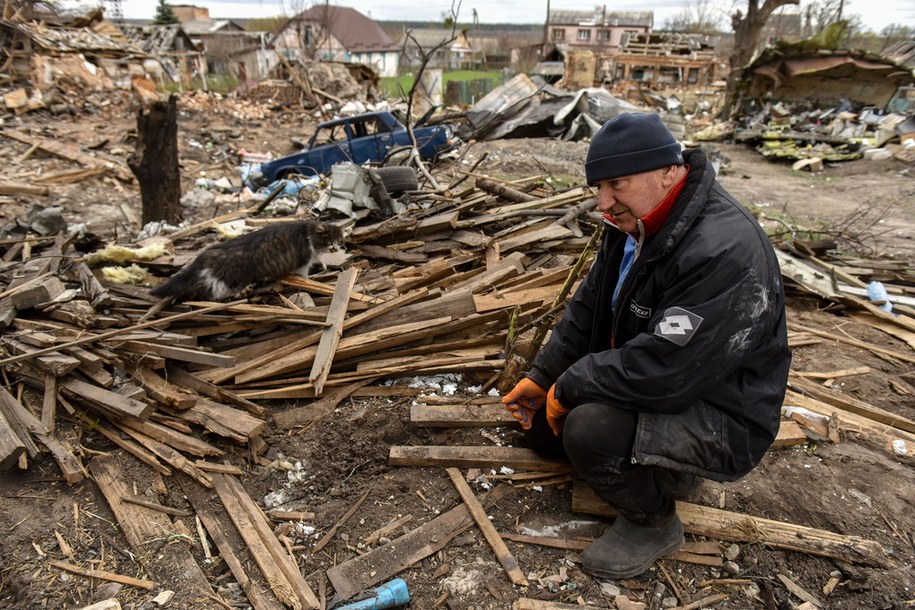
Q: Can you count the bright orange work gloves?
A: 2